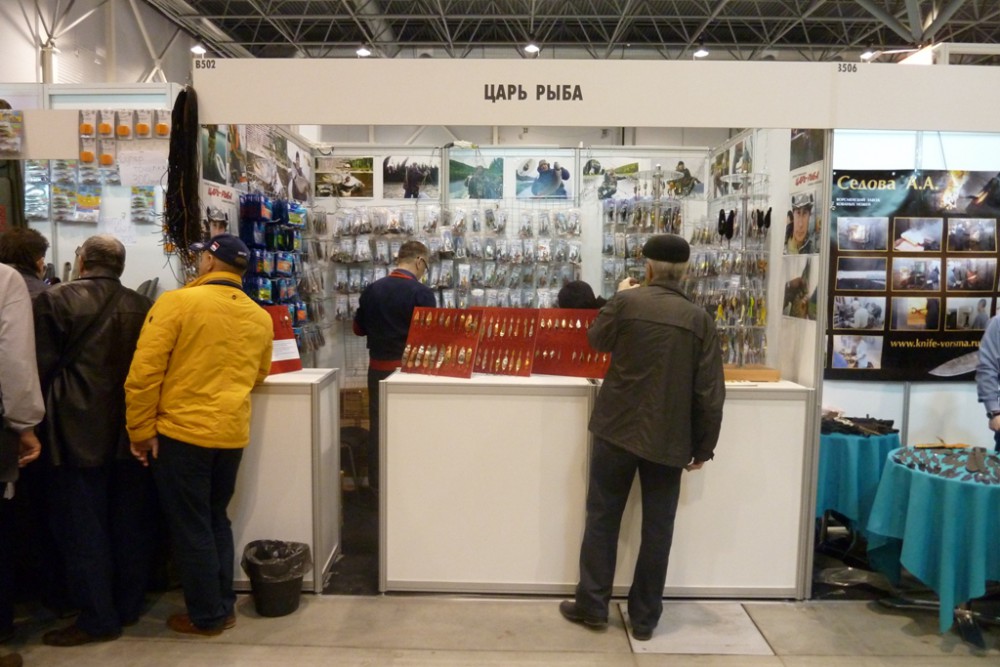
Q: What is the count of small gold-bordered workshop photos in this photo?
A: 10